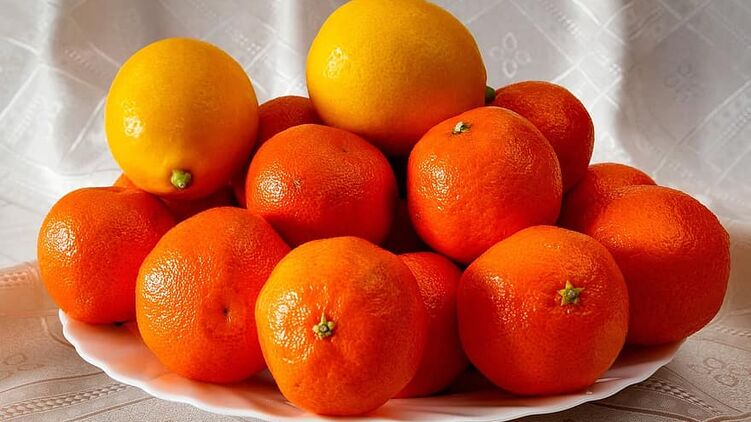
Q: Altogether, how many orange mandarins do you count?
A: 12